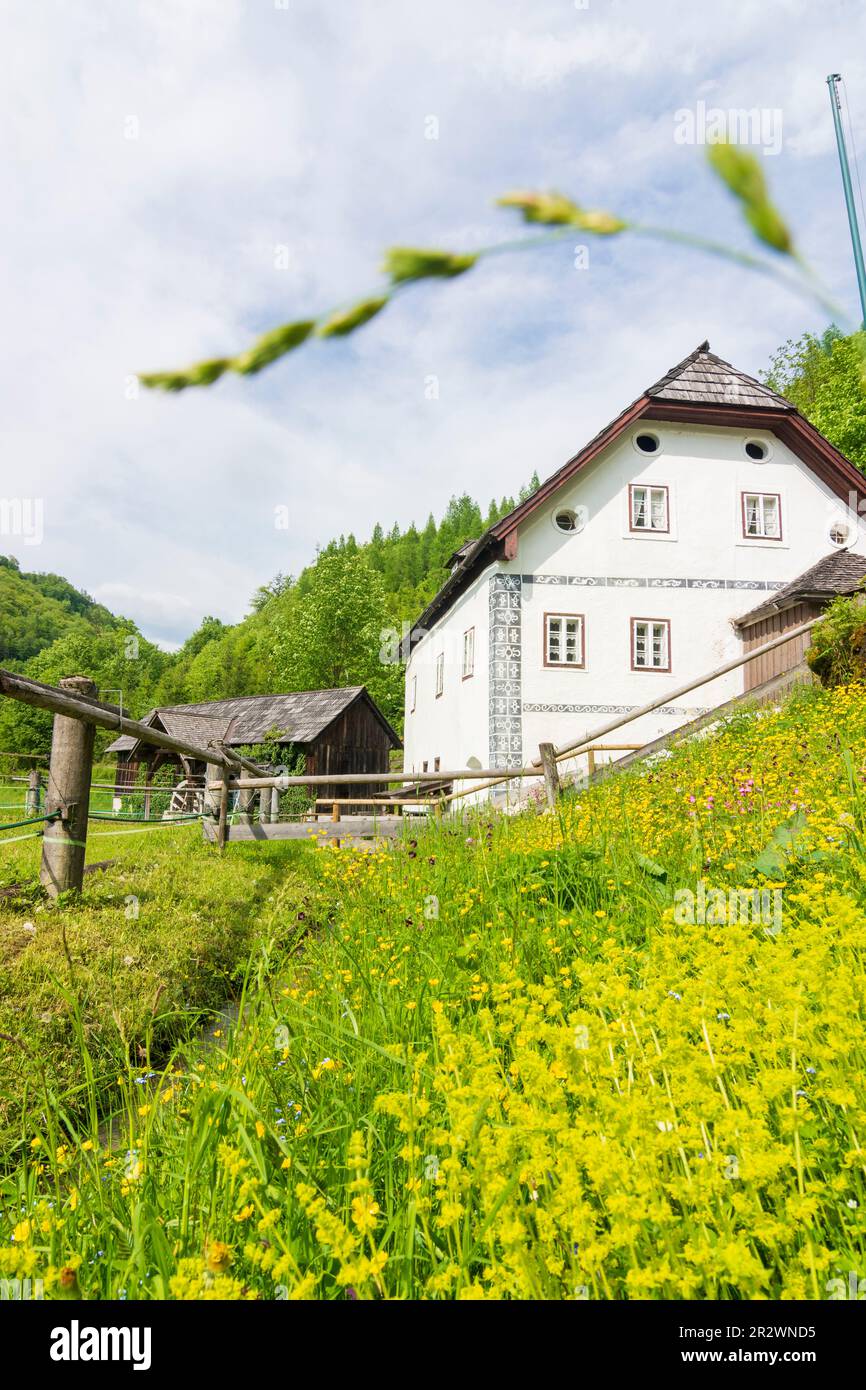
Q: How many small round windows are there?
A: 4